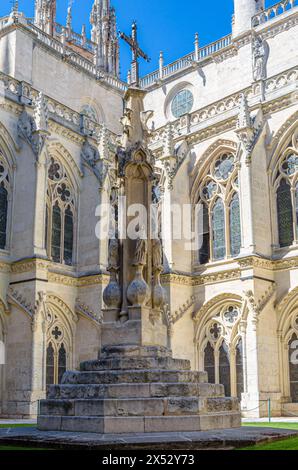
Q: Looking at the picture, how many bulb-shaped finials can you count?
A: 3